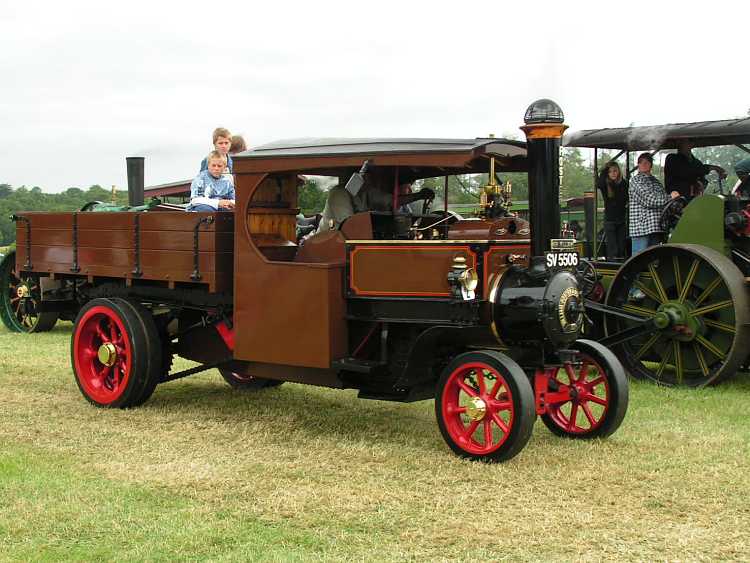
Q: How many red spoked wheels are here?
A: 3